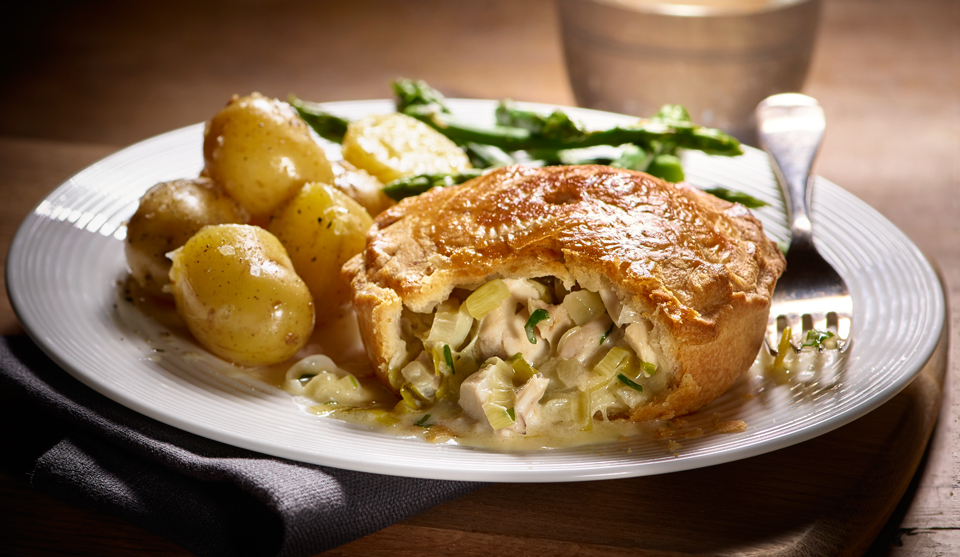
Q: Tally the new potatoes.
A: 6